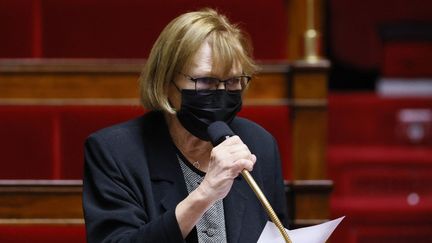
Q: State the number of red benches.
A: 3